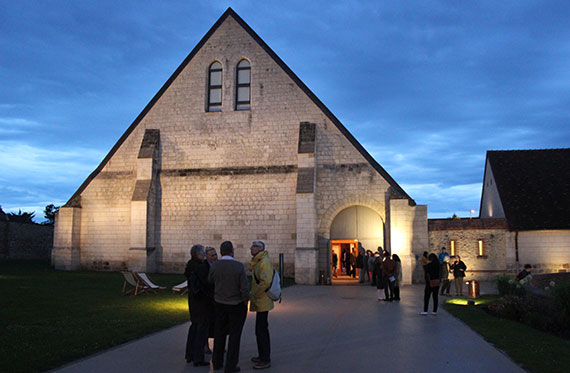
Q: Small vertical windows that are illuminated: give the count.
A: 2